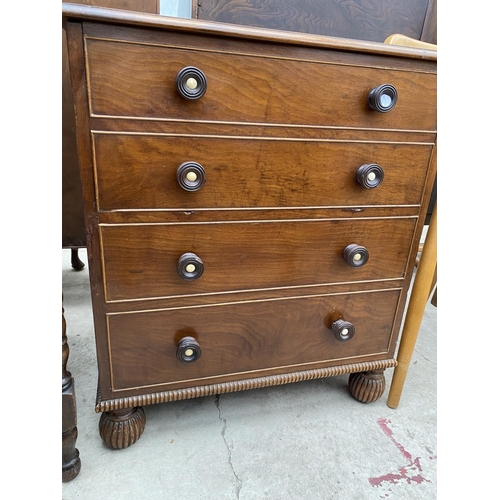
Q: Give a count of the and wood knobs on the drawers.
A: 8